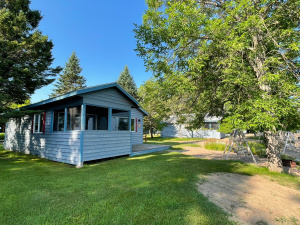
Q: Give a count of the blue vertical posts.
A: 5